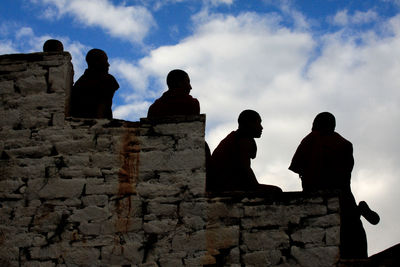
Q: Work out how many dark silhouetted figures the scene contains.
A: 5